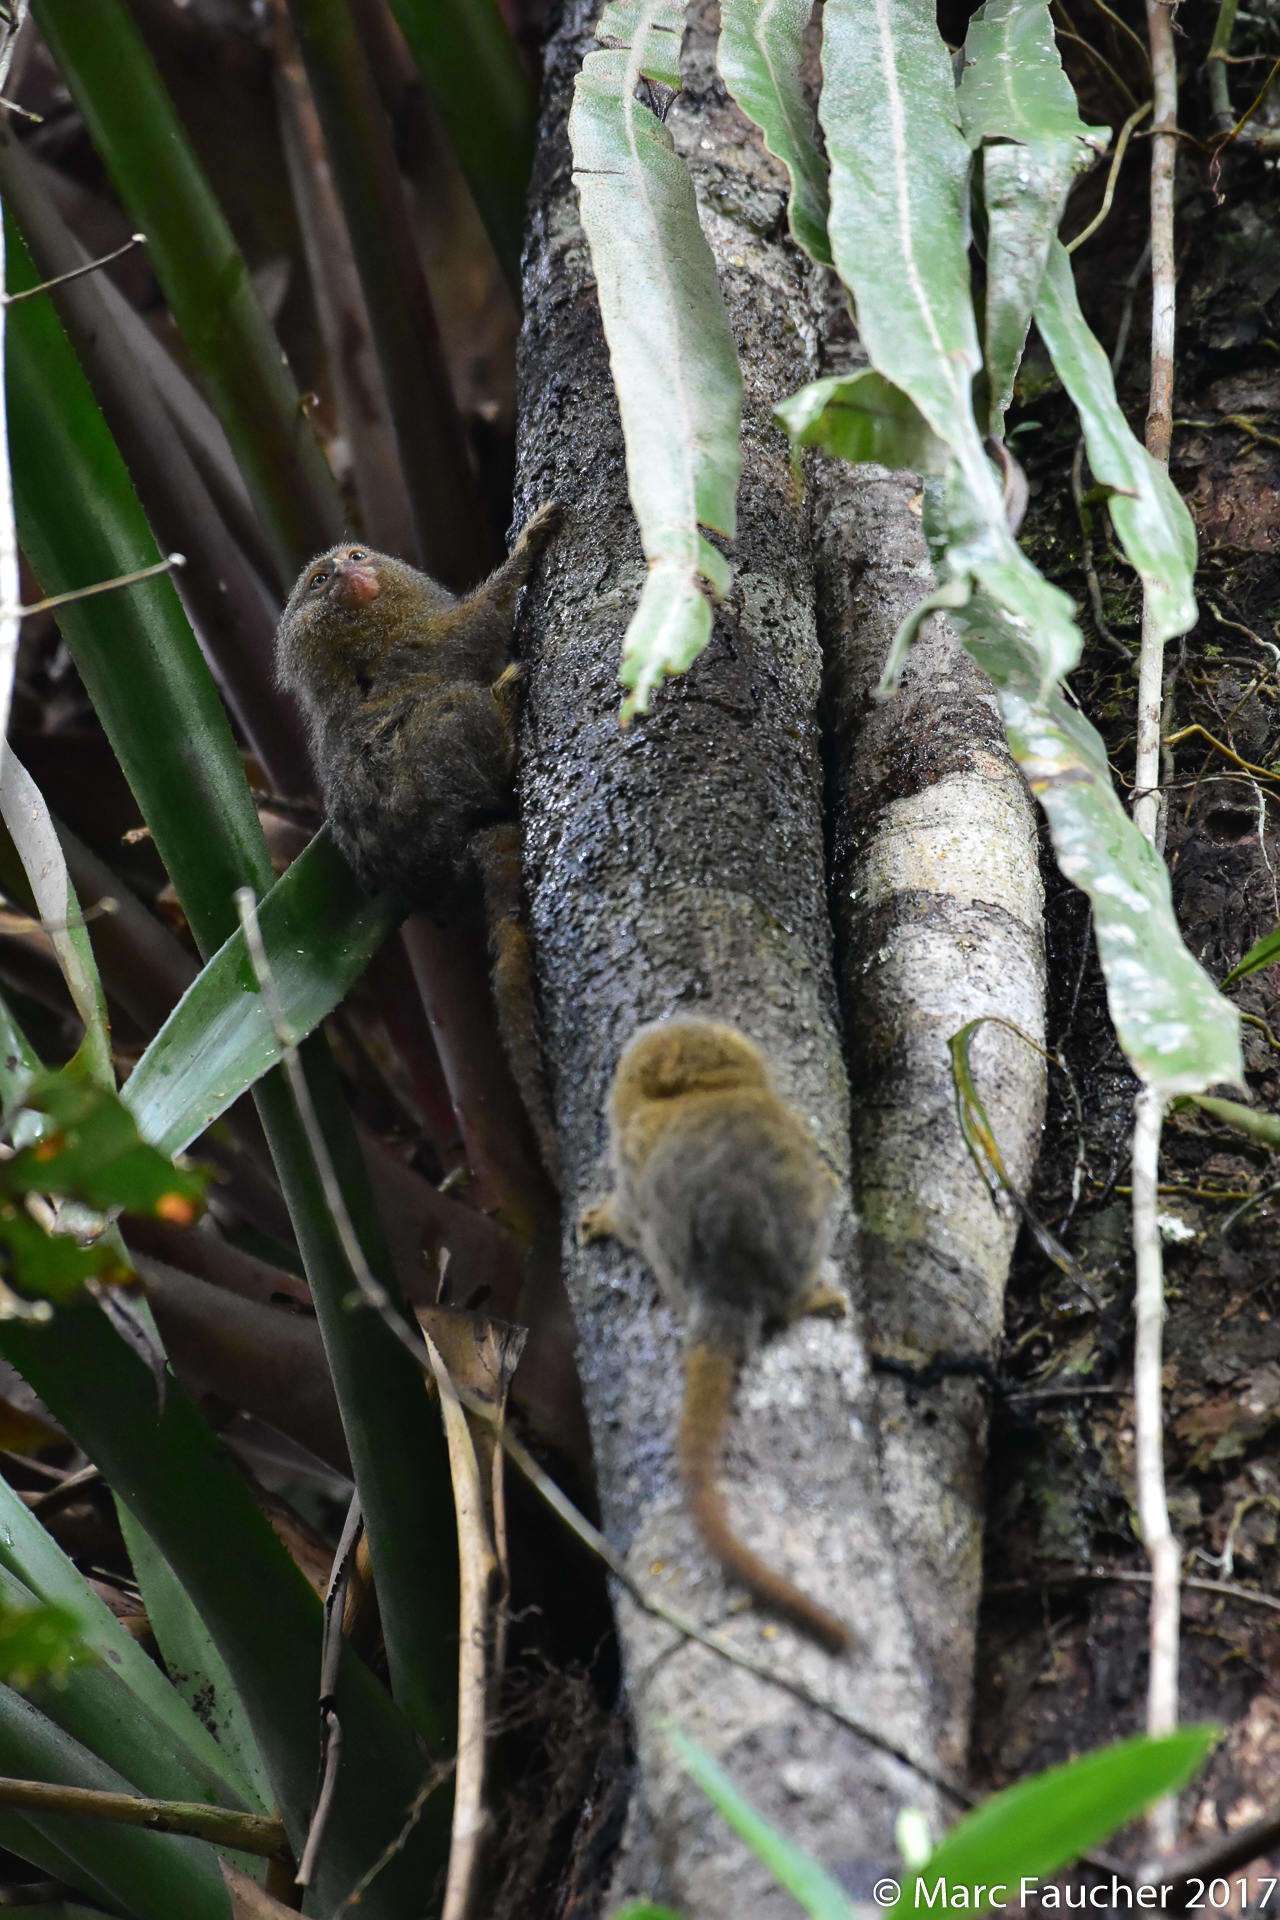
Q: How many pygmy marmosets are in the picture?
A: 2